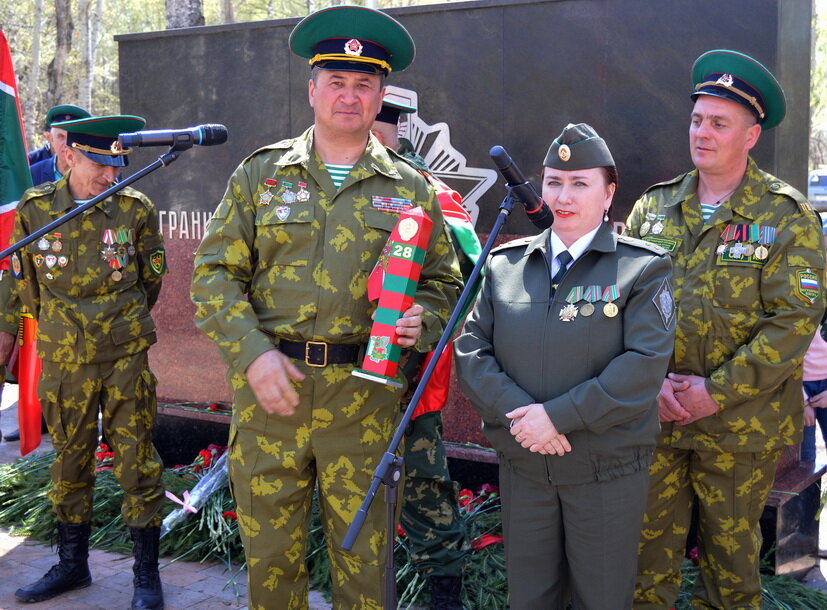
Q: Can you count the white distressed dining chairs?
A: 0